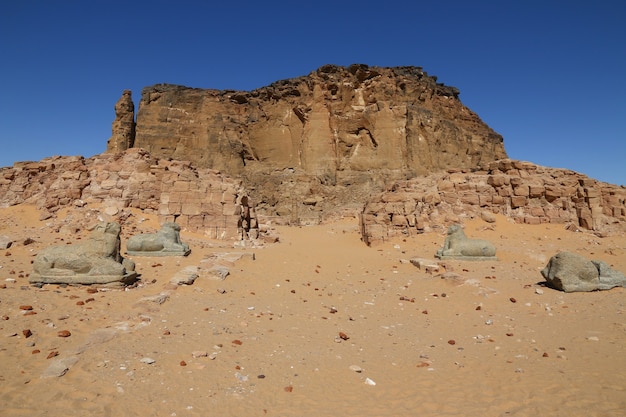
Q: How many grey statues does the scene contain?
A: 4